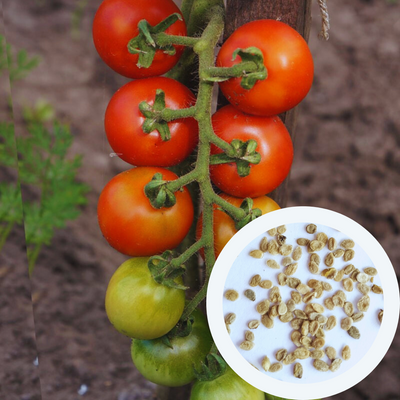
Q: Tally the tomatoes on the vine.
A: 9